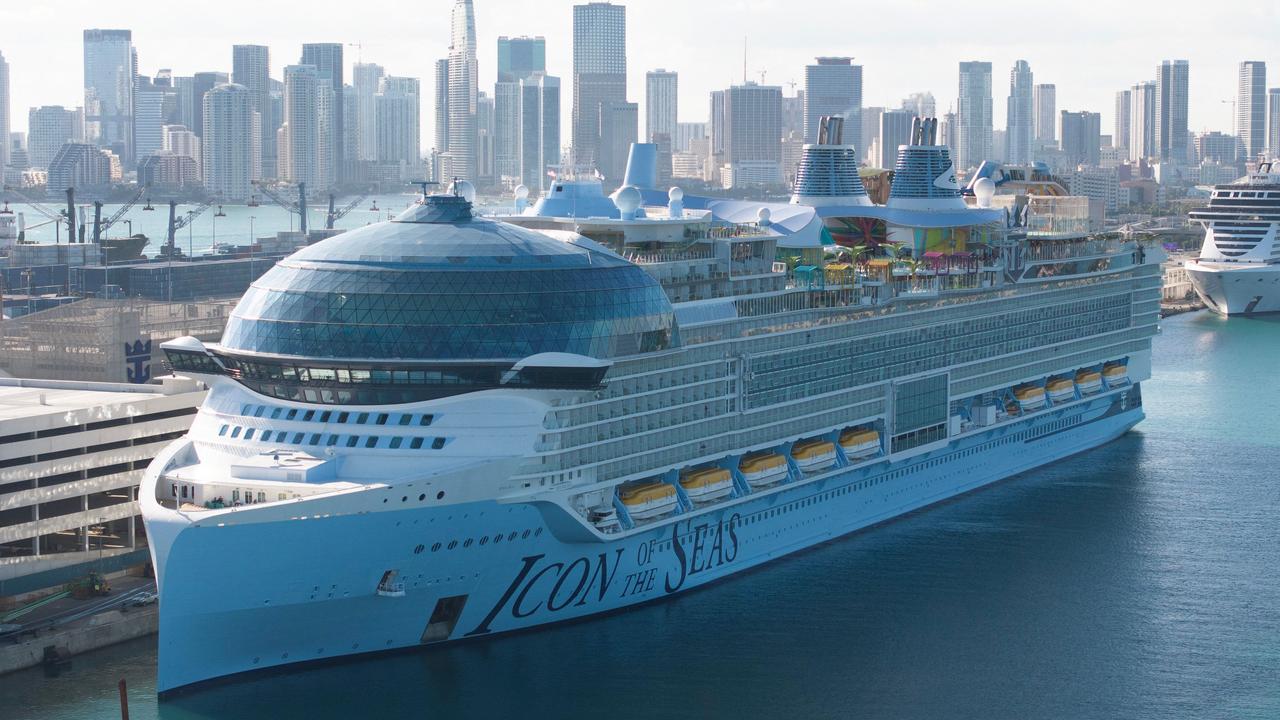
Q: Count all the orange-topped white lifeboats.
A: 9